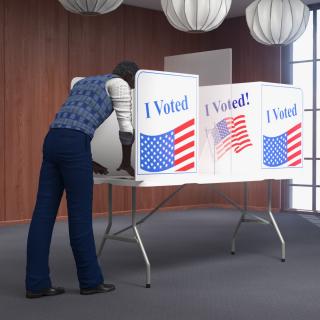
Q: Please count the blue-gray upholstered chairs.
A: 0